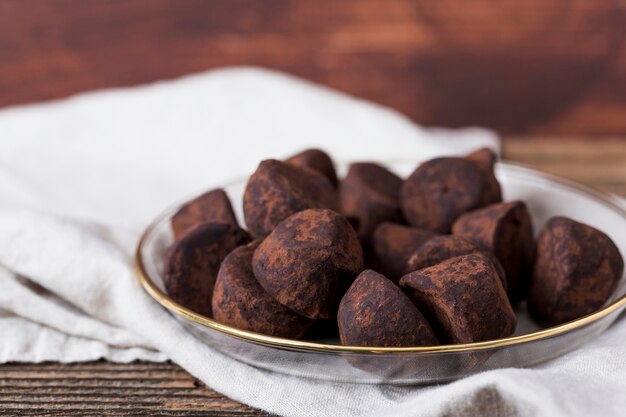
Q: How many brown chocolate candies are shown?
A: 15